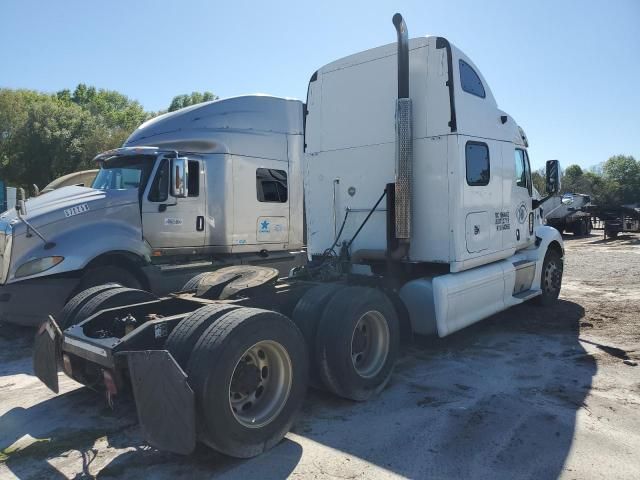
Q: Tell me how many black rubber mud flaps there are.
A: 2